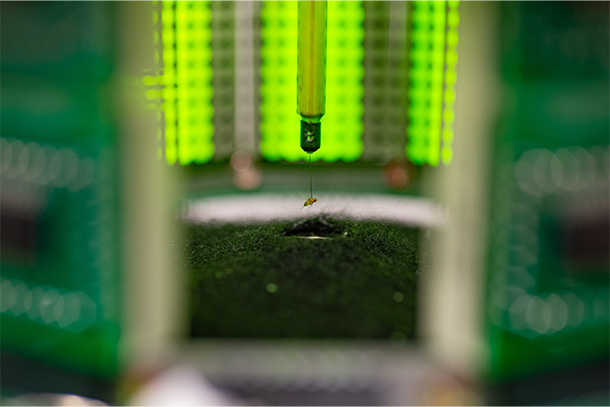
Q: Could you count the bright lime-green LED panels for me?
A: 3